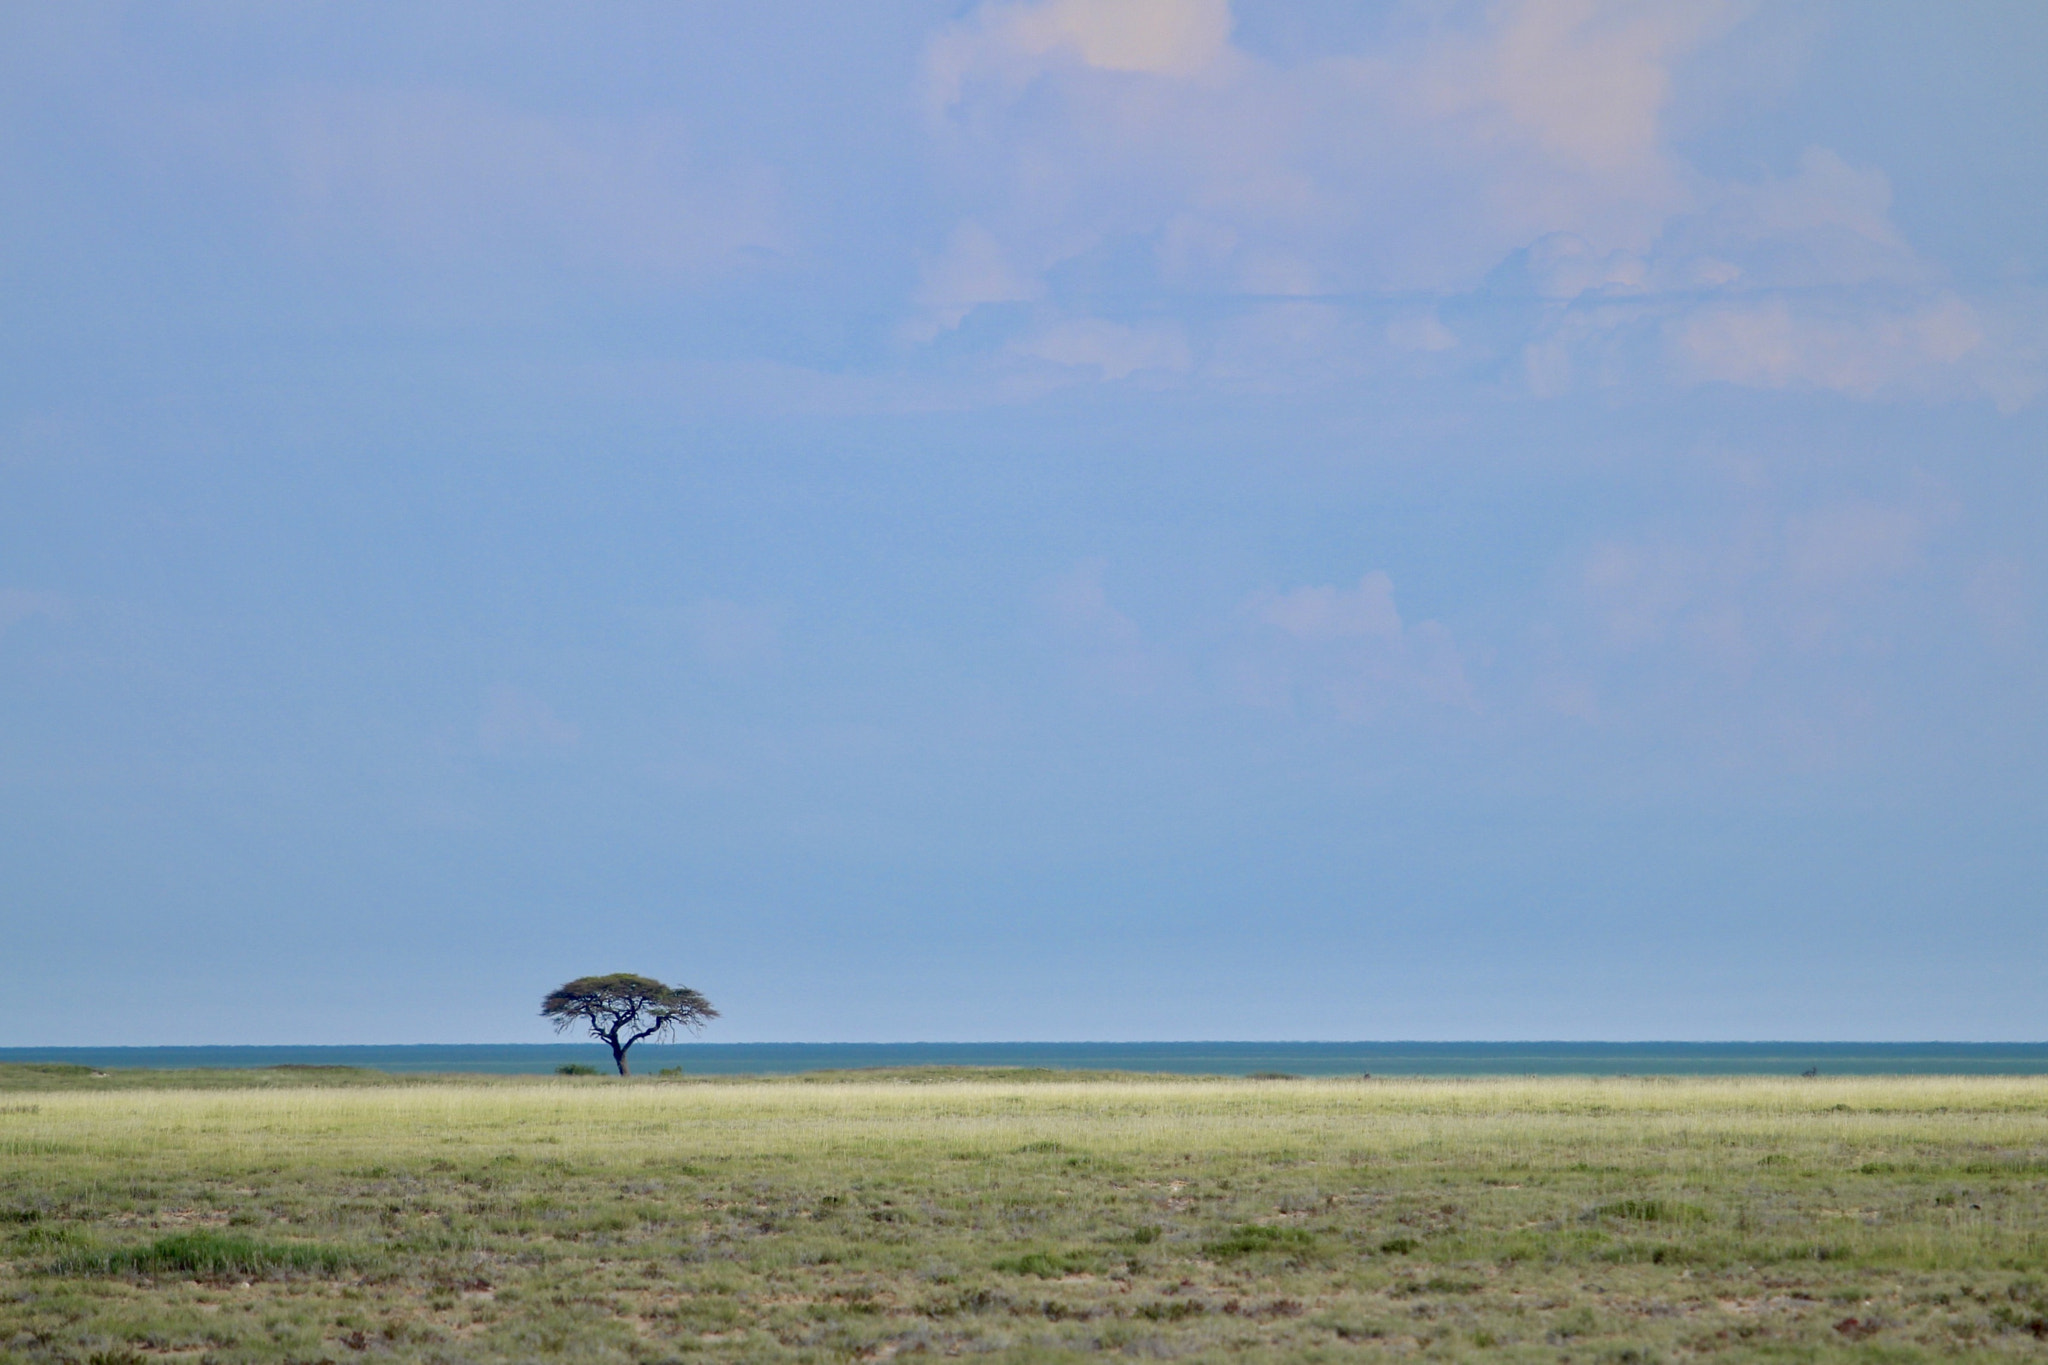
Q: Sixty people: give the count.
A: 0